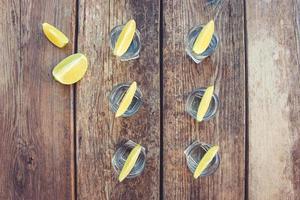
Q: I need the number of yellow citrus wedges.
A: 8